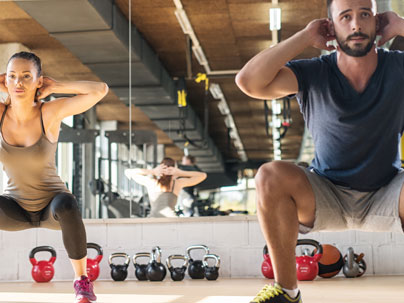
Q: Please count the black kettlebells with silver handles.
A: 6